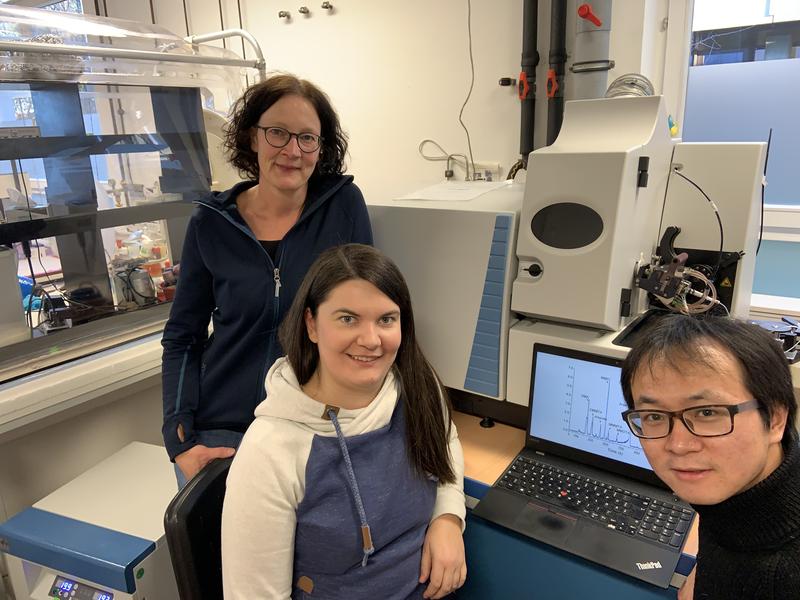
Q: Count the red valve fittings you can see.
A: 3